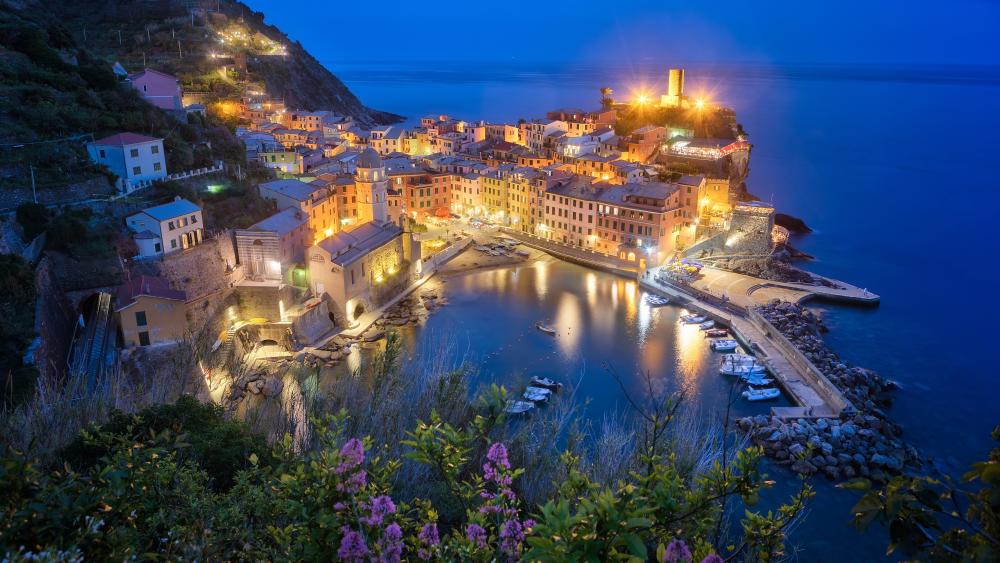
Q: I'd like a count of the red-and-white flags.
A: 0